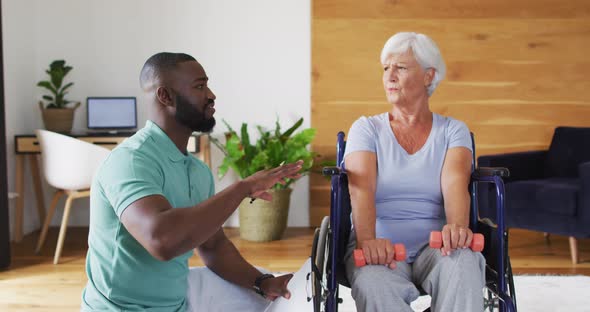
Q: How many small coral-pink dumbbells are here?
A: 2